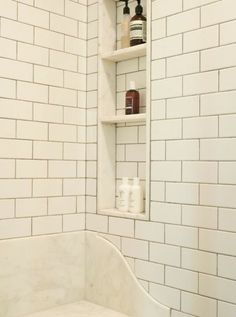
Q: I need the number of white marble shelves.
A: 3